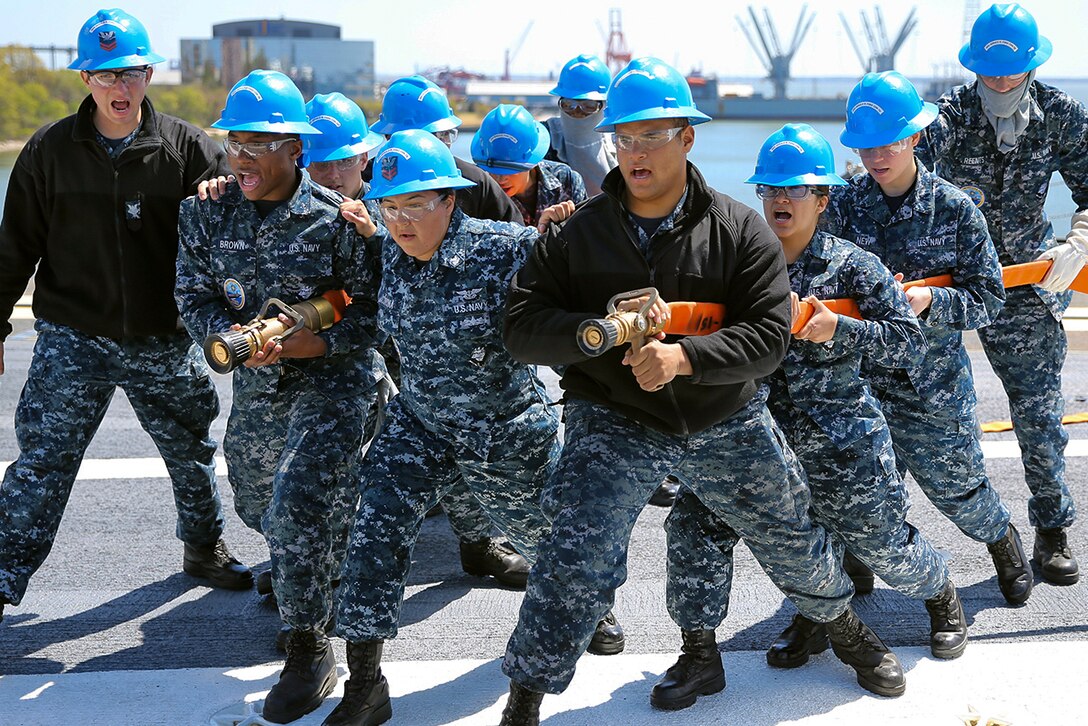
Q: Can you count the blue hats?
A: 11